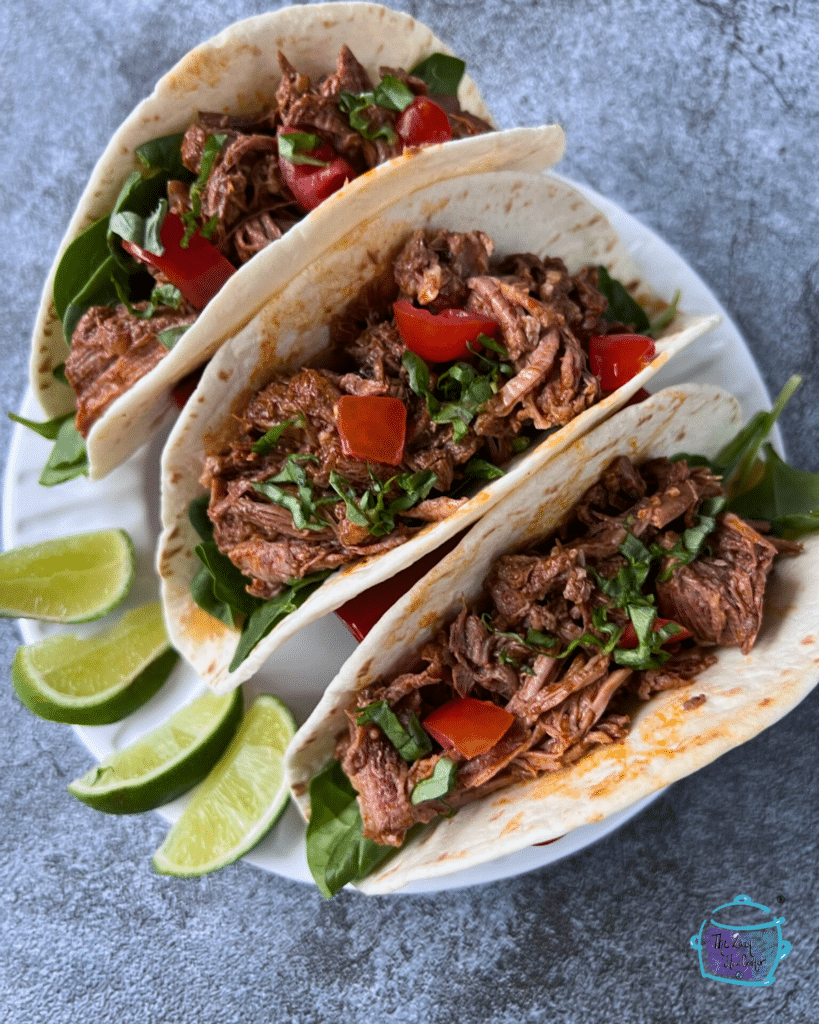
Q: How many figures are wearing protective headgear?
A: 0